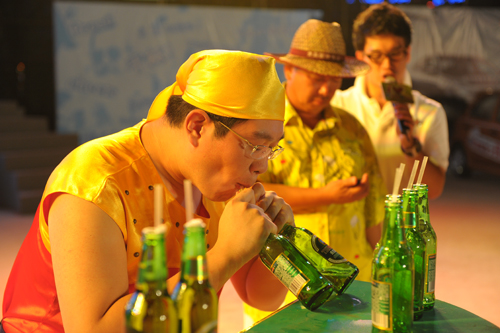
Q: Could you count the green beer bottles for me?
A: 8